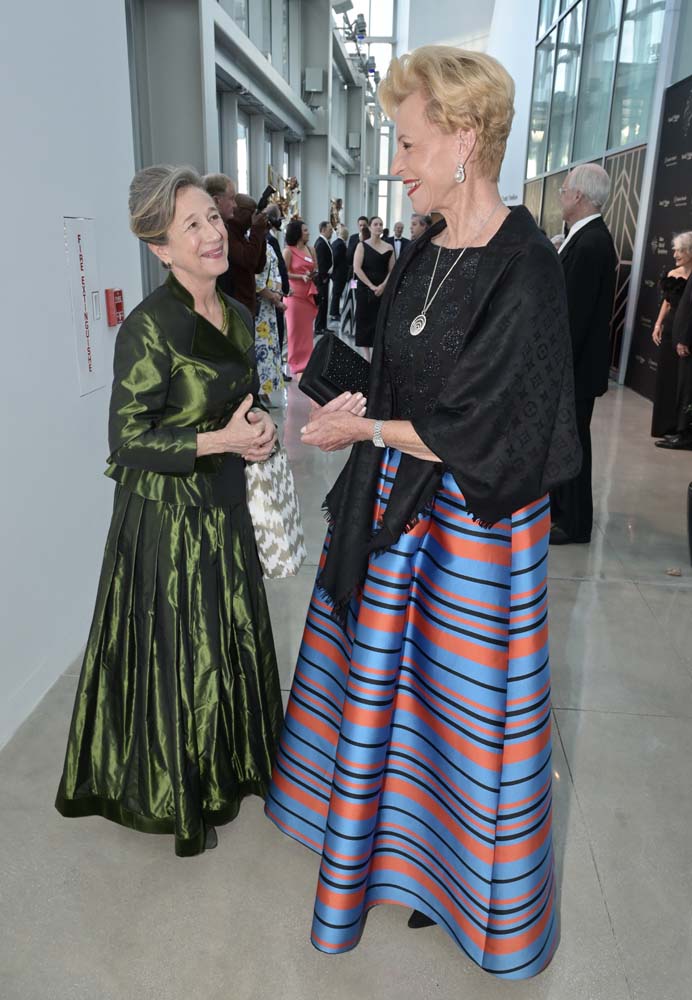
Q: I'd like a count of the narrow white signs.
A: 1